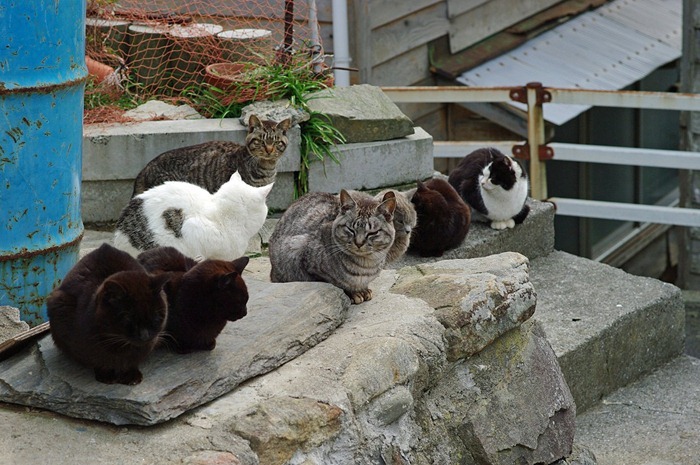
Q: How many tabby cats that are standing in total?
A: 1